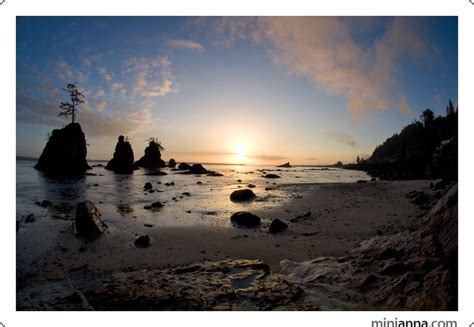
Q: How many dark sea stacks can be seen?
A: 3